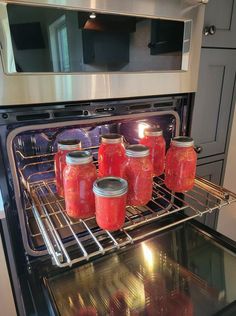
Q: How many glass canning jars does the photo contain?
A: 7